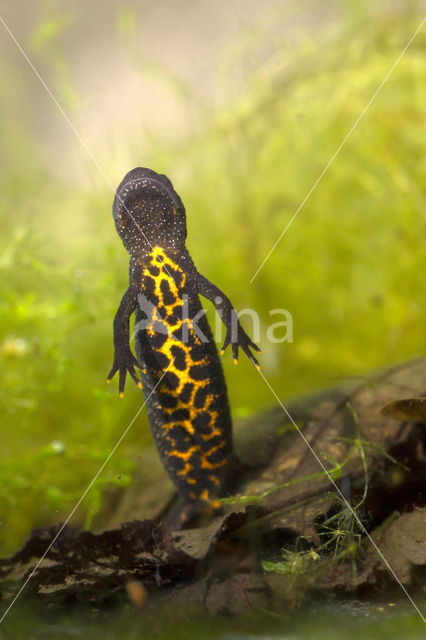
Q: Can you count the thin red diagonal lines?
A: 0